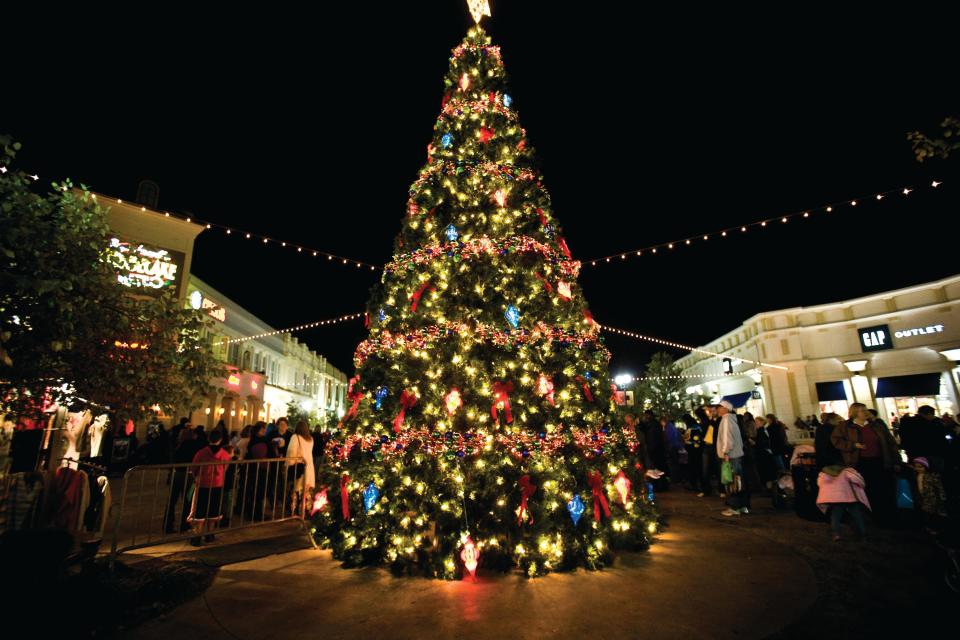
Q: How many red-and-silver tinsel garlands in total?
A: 6